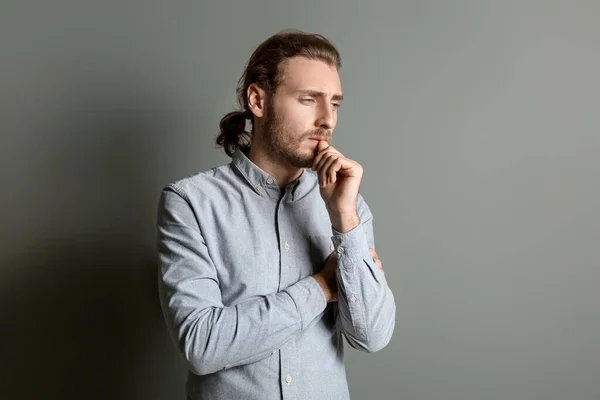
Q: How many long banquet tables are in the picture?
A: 0